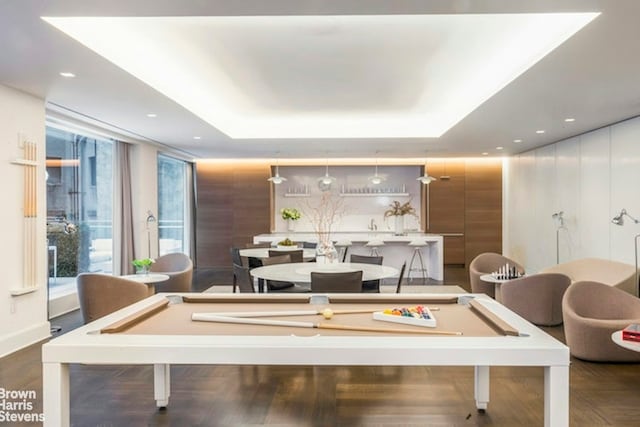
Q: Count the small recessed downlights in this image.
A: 8